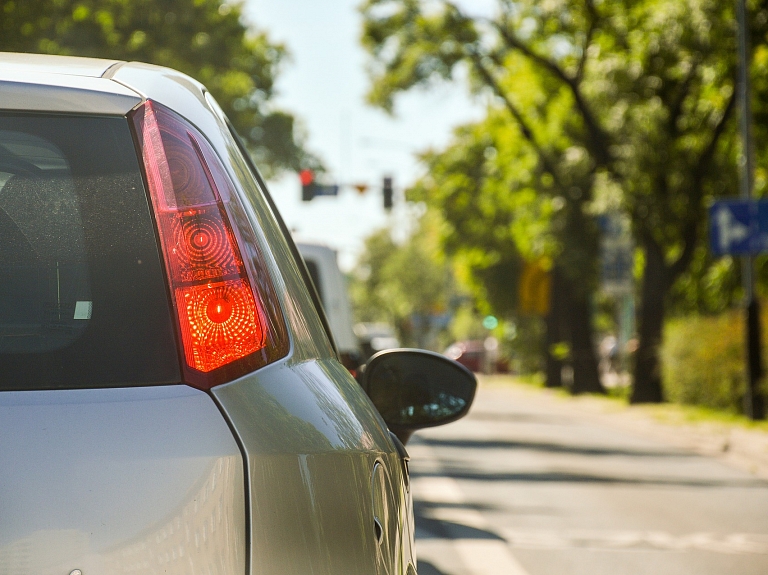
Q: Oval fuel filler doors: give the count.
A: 1